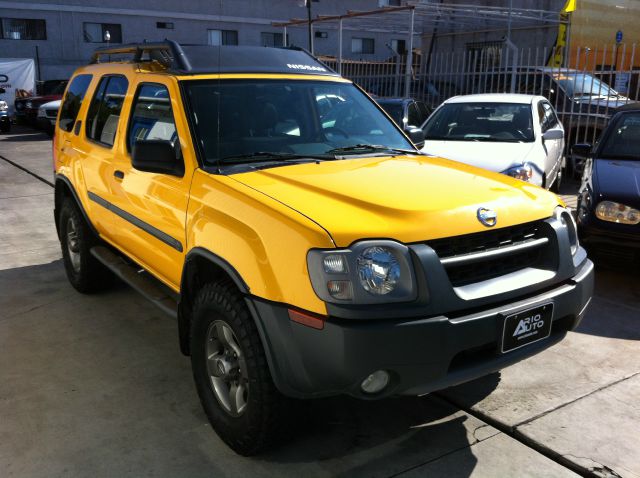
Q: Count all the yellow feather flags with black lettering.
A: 1